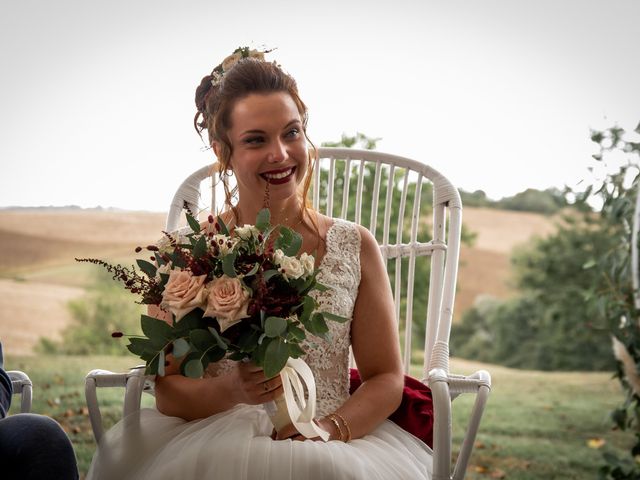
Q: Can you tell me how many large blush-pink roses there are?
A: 2